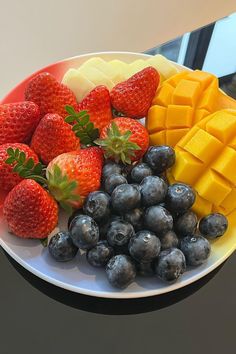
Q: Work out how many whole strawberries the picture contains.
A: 9